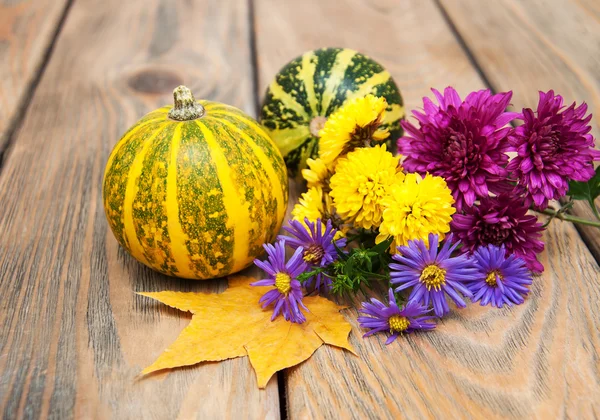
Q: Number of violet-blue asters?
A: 5